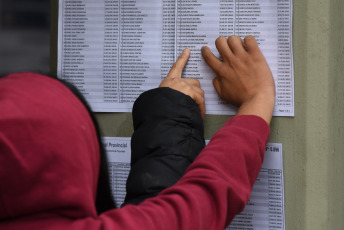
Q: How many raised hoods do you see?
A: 1